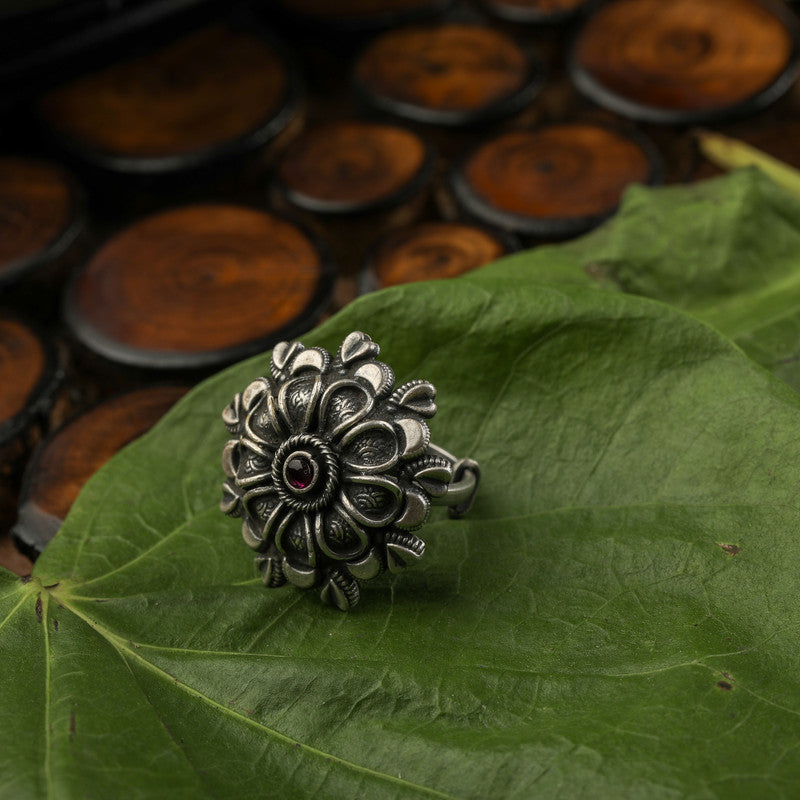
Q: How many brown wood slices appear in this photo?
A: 12